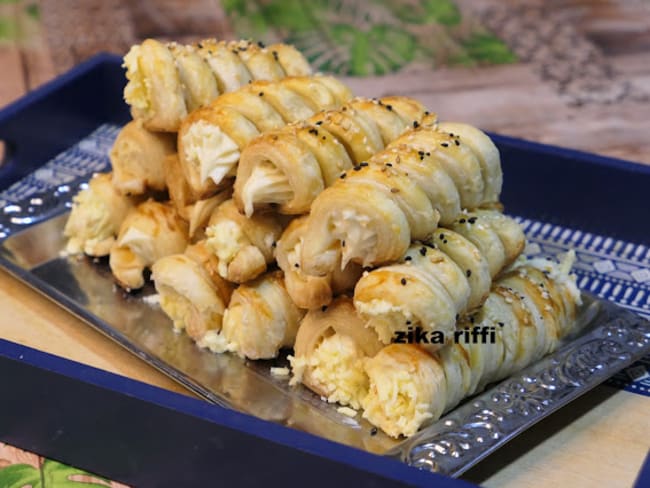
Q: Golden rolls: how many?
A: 15